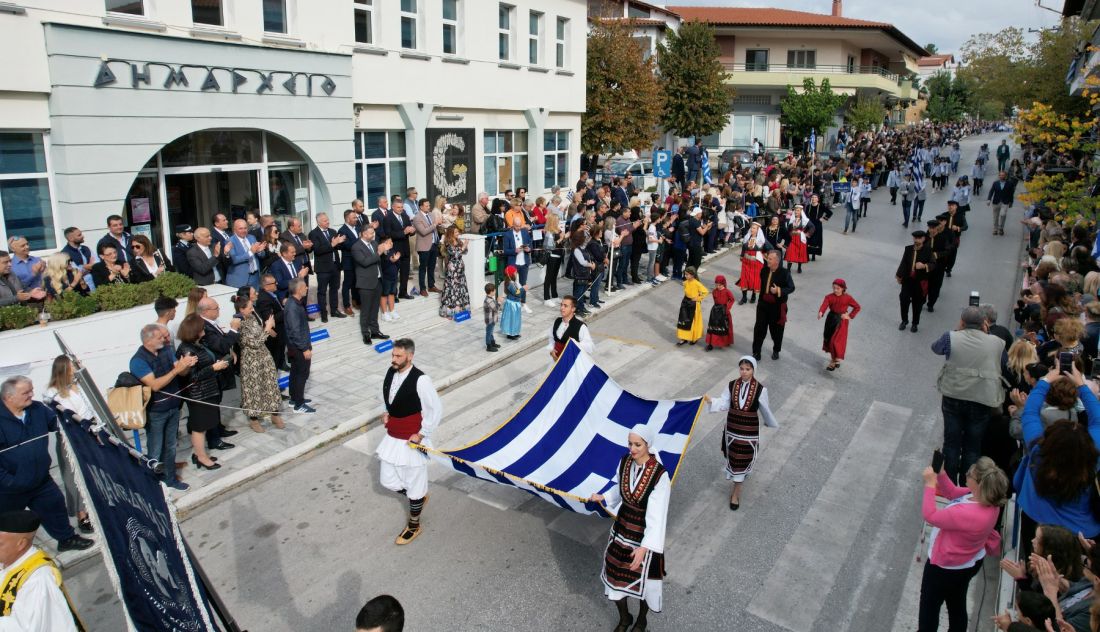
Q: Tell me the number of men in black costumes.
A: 5